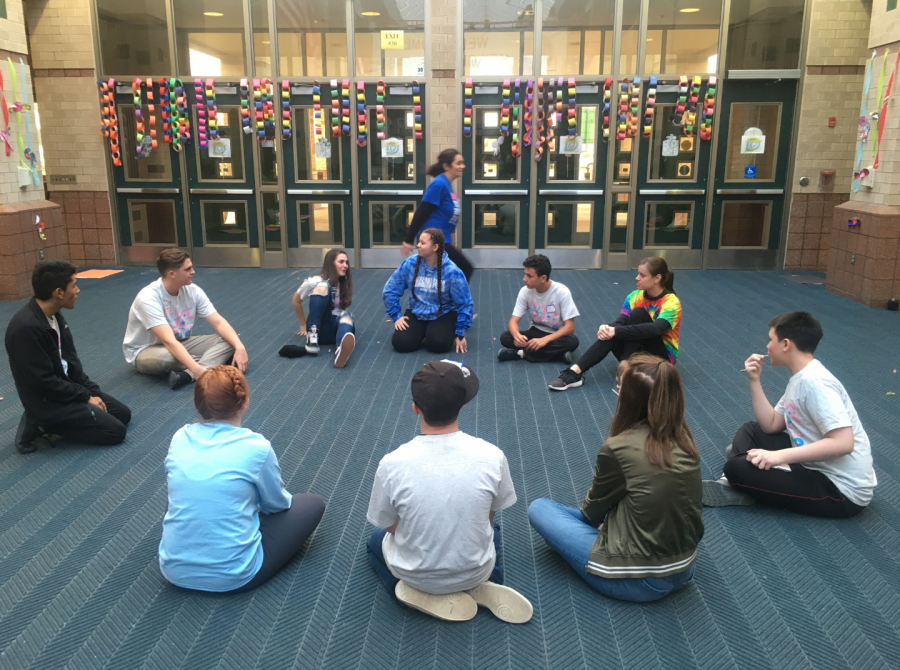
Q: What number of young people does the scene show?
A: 11